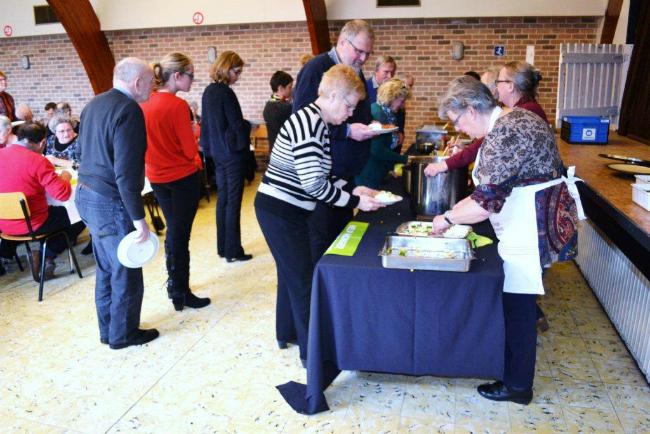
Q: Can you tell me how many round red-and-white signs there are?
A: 2